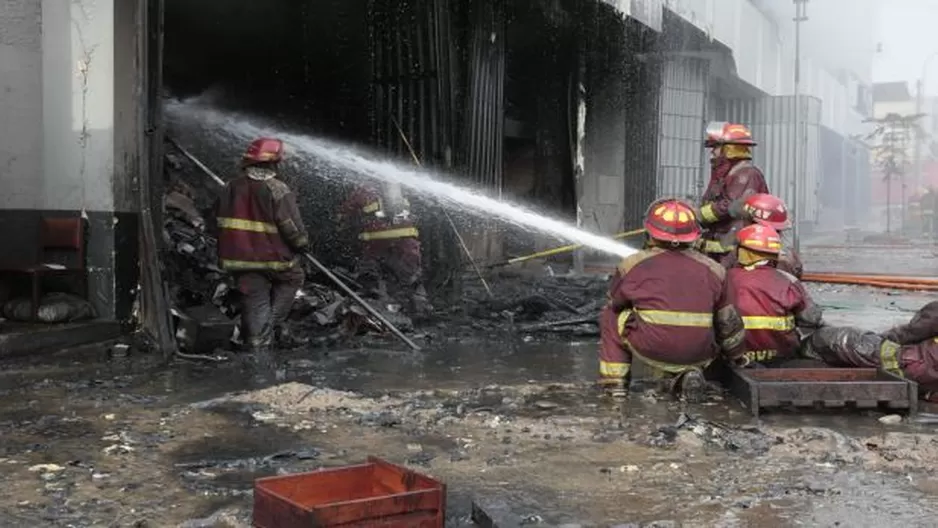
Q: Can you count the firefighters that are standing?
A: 3